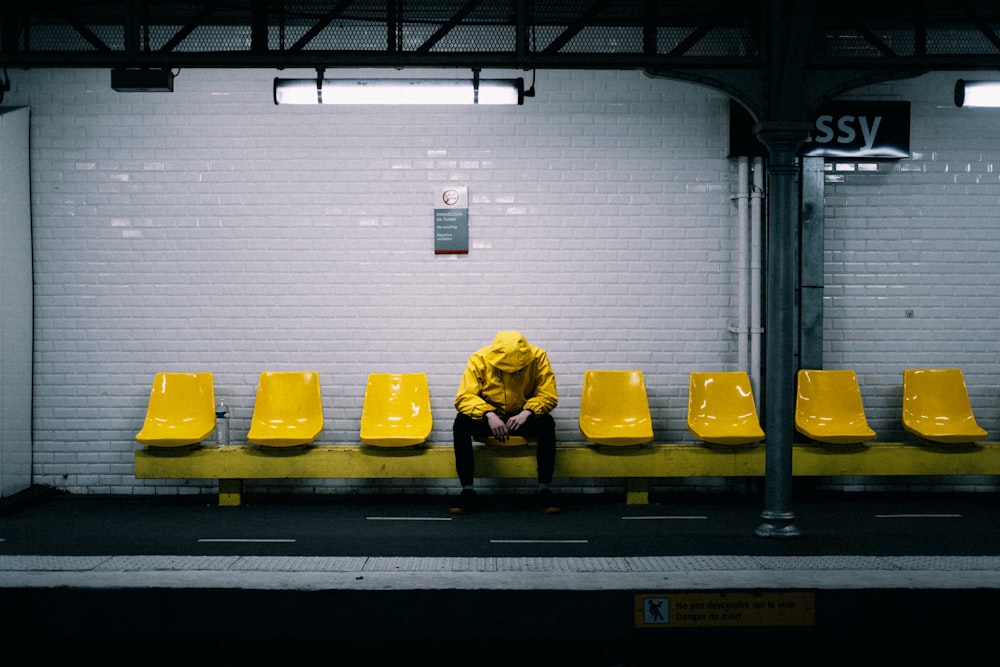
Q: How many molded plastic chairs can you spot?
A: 8